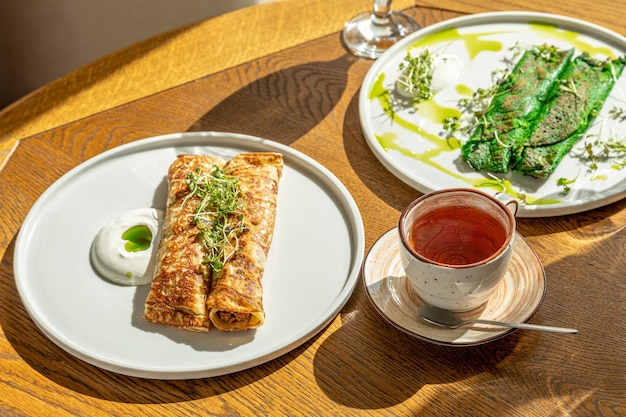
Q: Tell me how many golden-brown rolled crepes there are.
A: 2